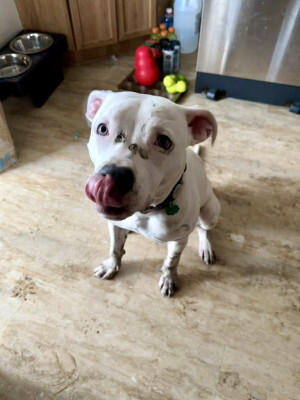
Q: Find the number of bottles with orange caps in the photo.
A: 4